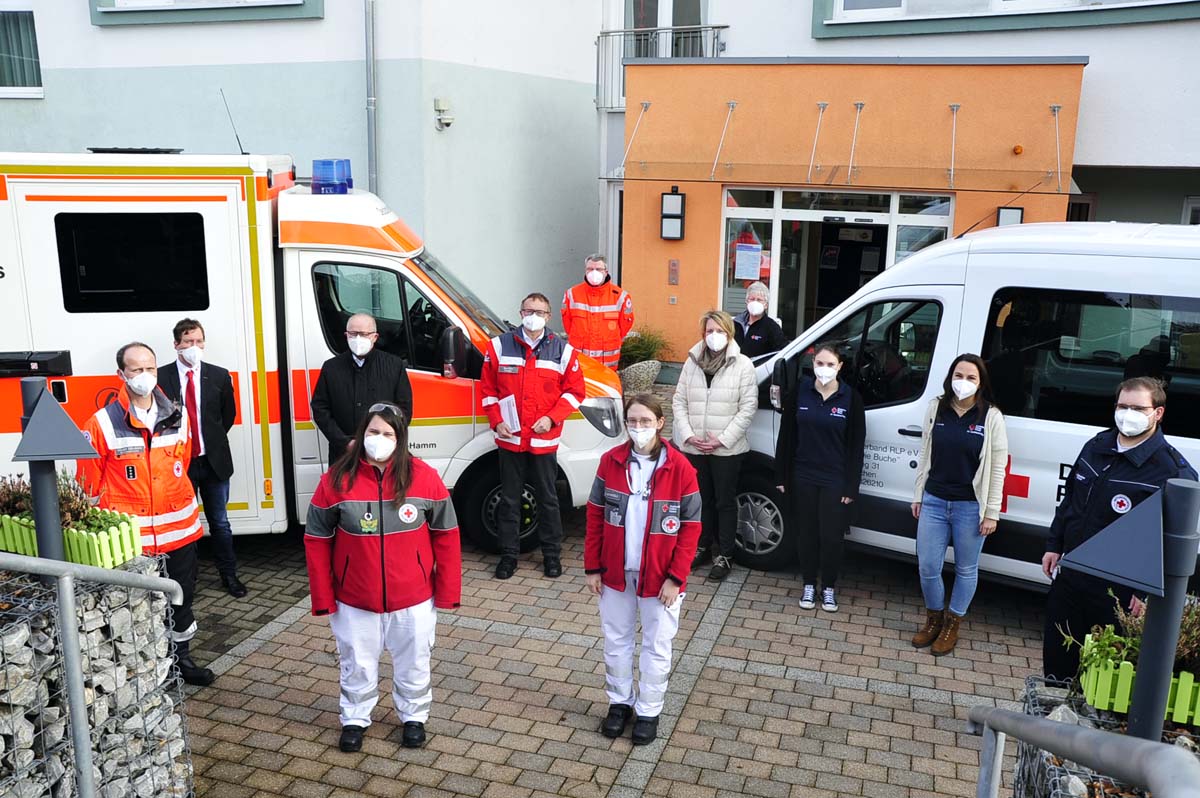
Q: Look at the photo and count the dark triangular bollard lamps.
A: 2